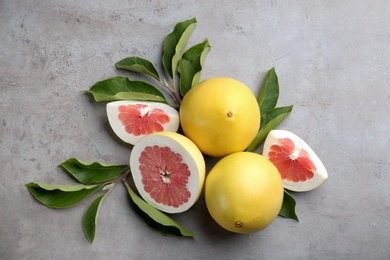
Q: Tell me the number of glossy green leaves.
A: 11